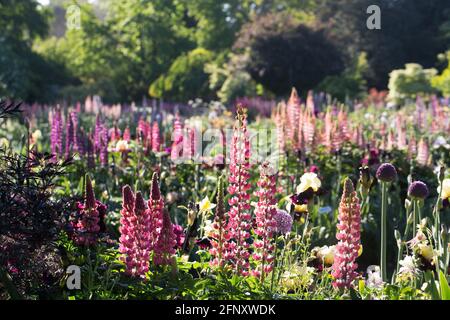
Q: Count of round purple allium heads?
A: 3